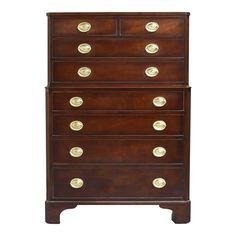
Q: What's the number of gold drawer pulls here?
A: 14